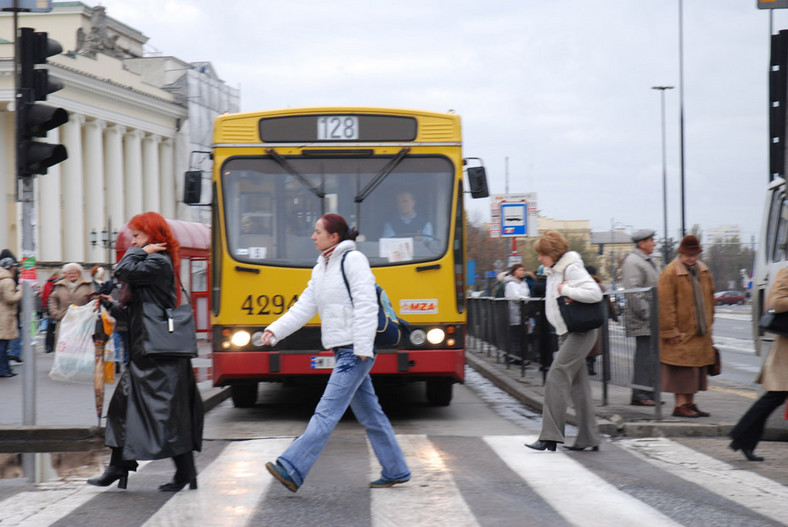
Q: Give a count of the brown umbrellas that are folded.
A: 1